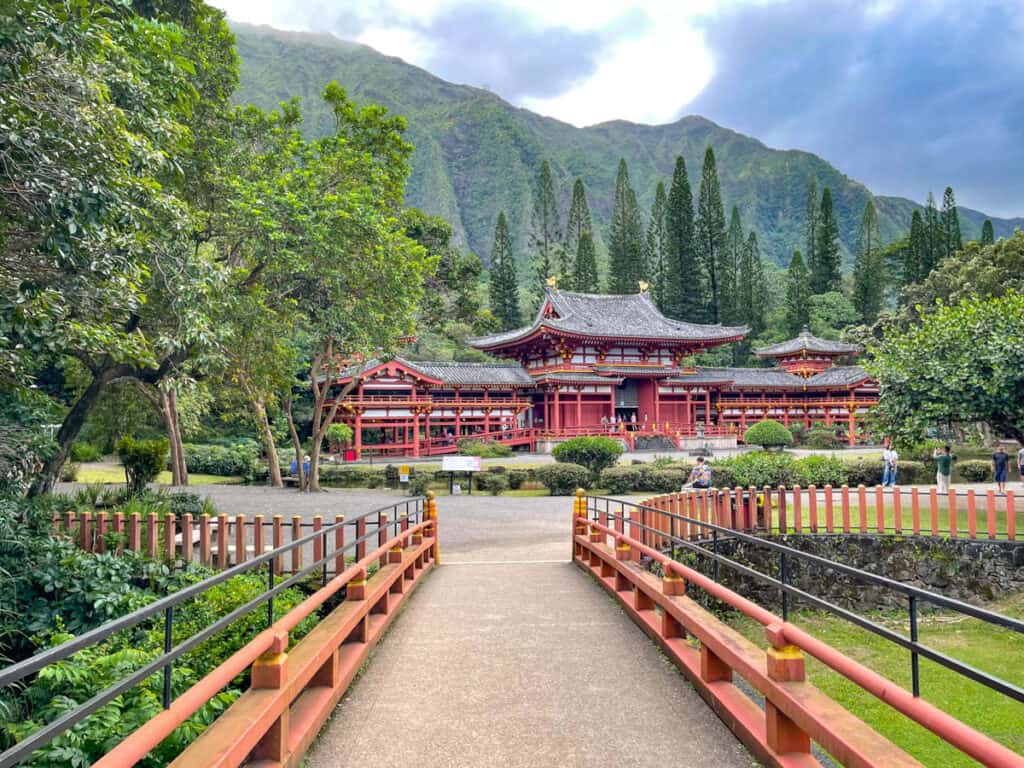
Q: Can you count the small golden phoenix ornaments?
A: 2